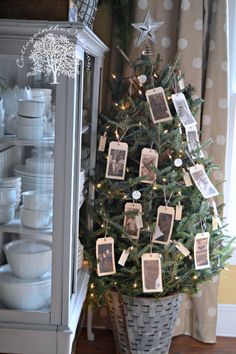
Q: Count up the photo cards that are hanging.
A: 11